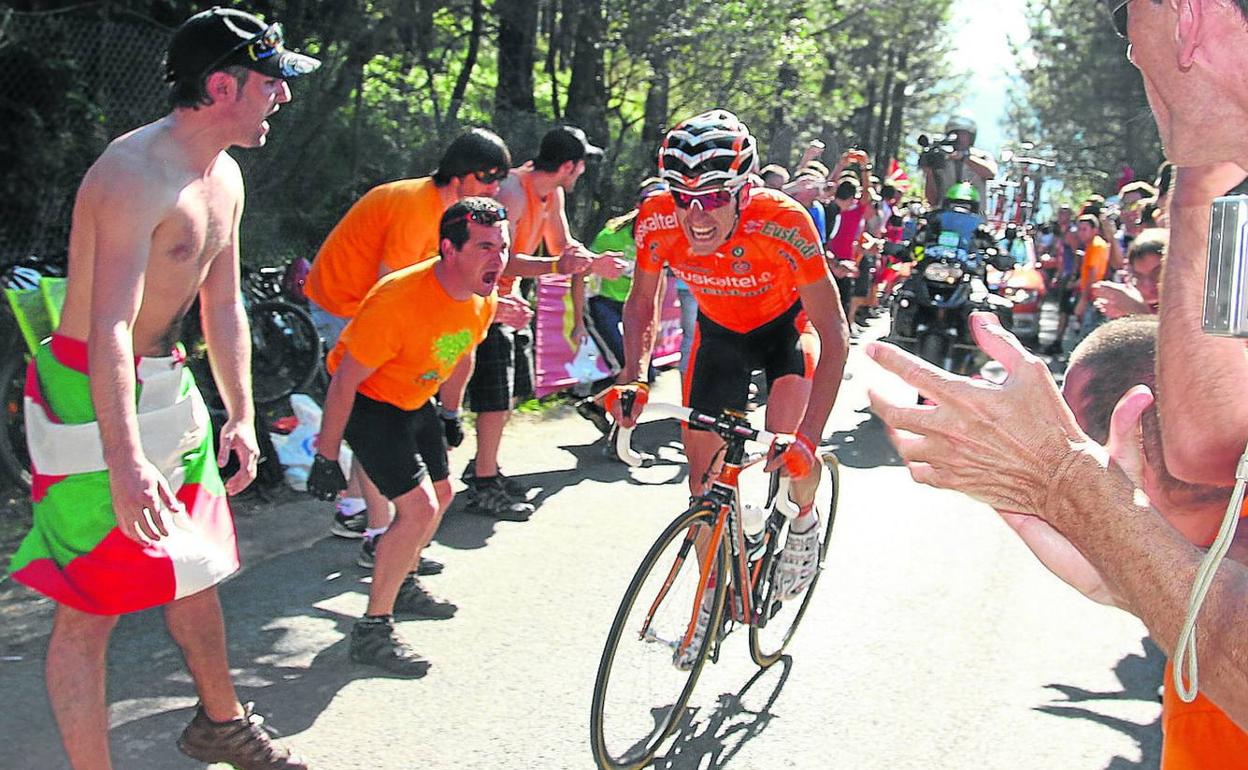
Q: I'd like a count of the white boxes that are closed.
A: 0